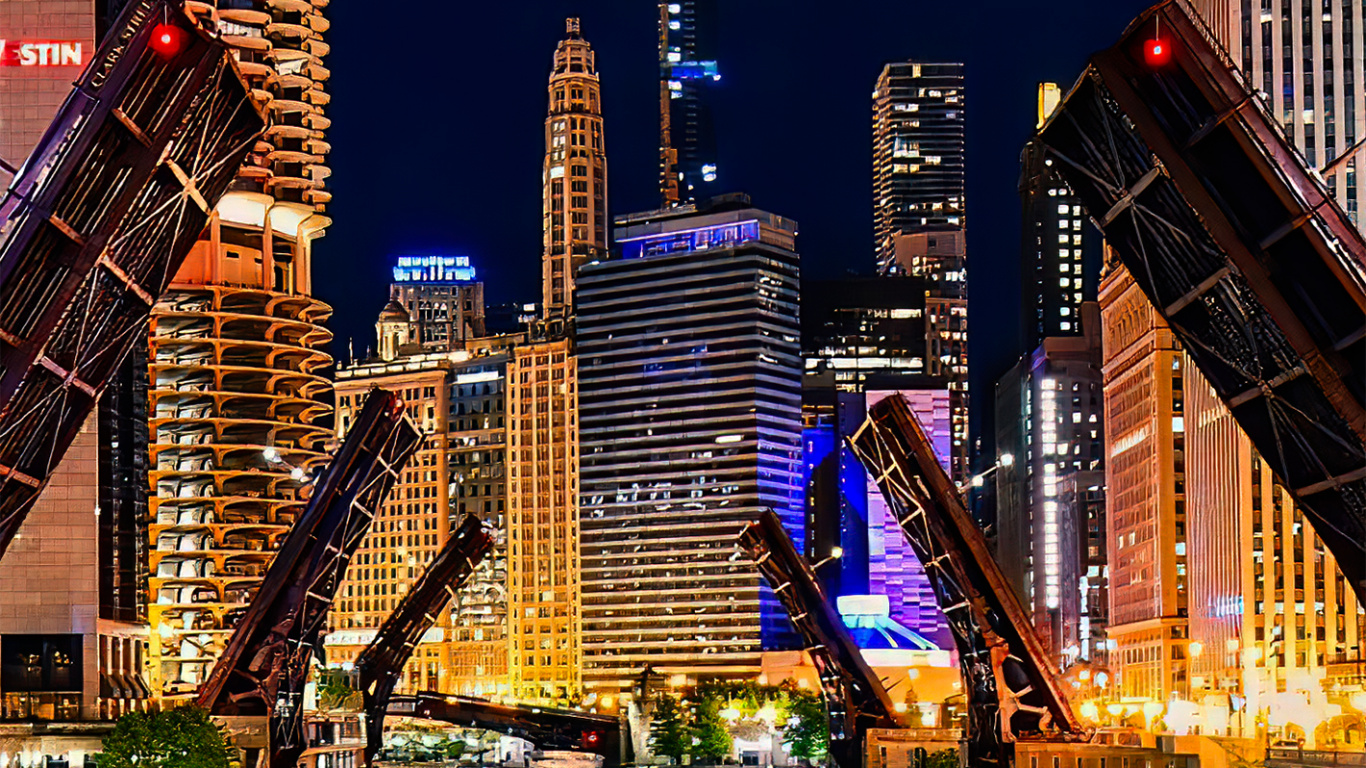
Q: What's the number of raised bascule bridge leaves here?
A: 6